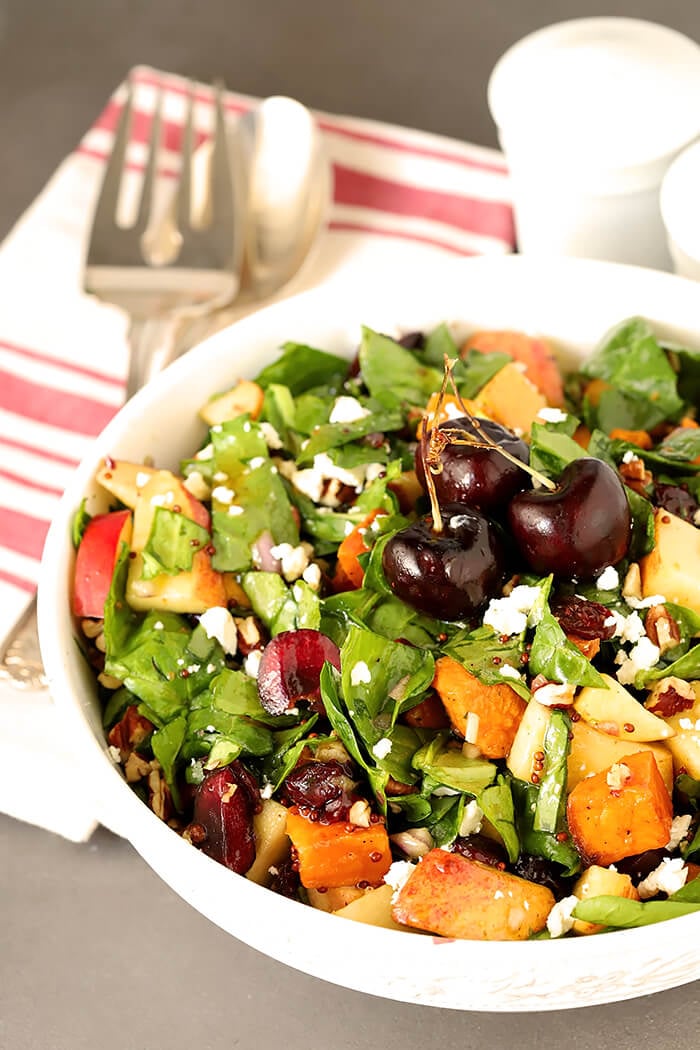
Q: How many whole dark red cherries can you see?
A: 3